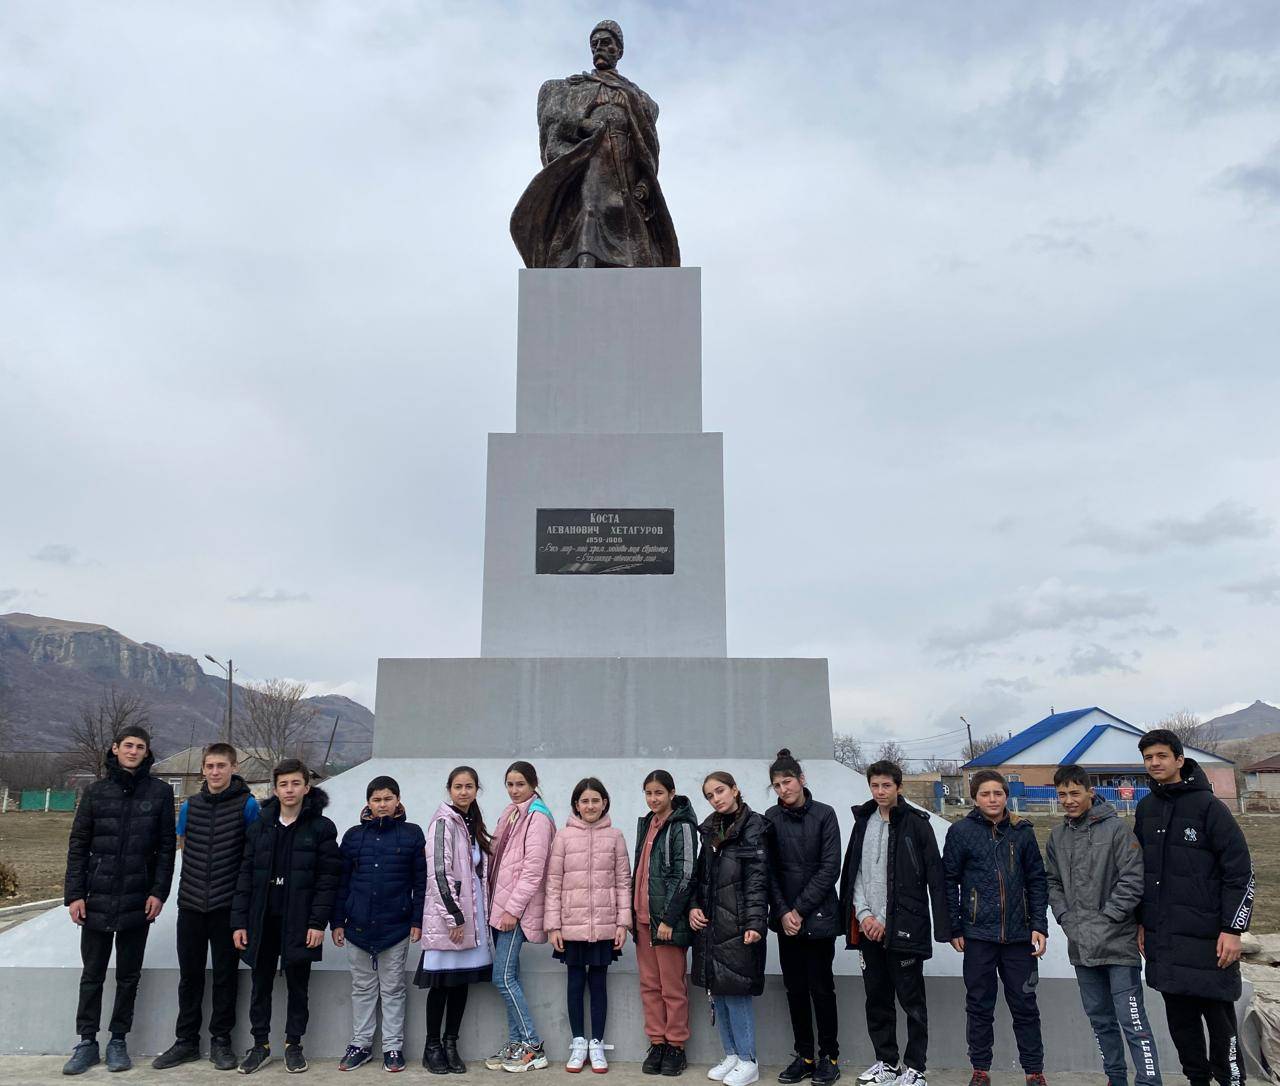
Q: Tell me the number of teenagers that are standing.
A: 14